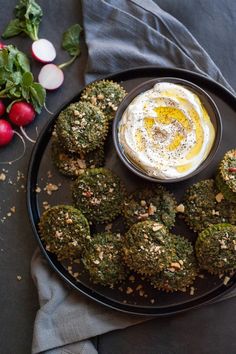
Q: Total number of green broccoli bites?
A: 12